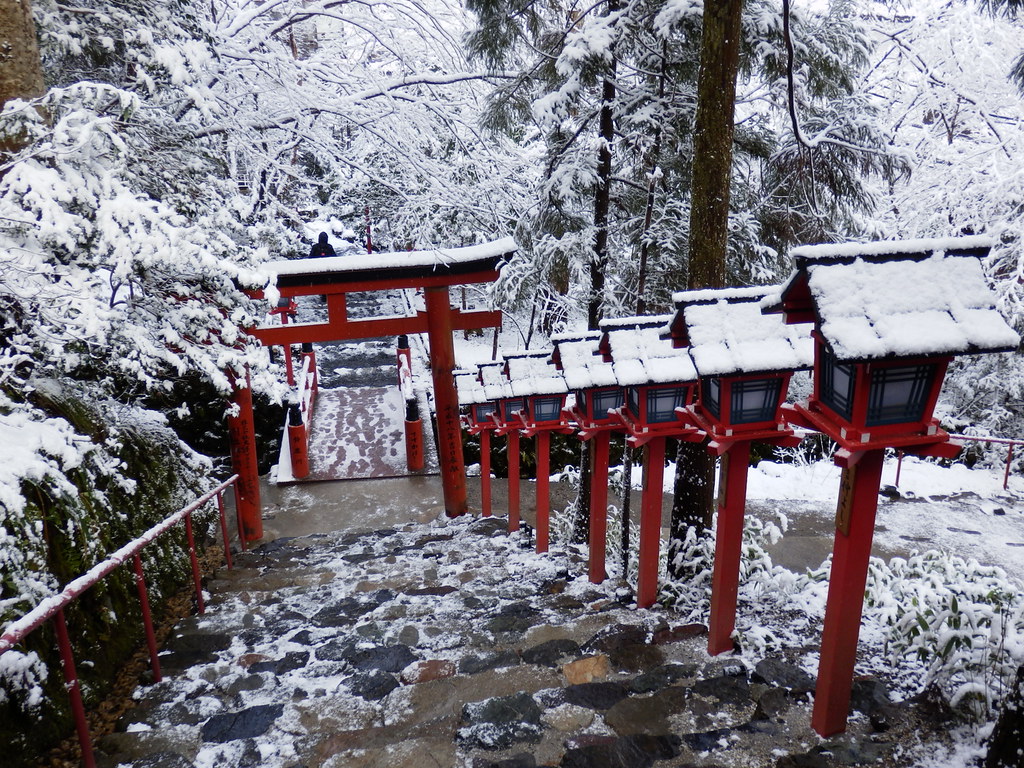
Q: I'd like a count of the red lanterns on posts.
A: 7